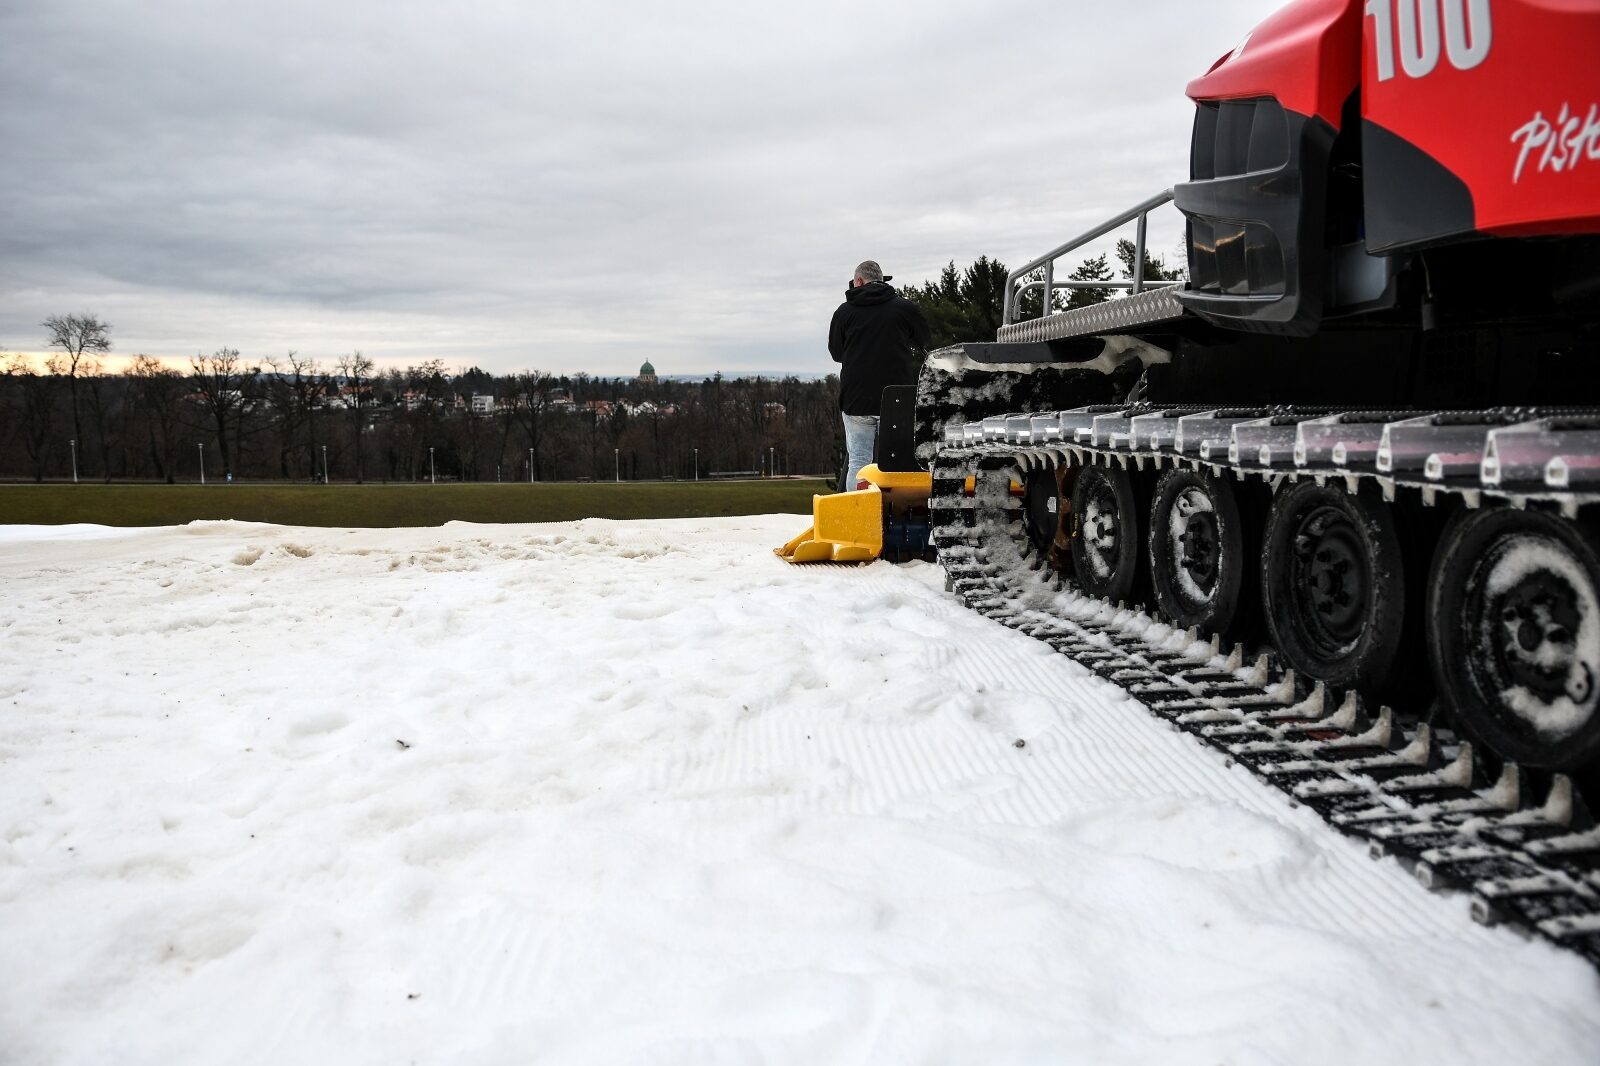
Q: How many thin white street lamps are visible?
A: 8